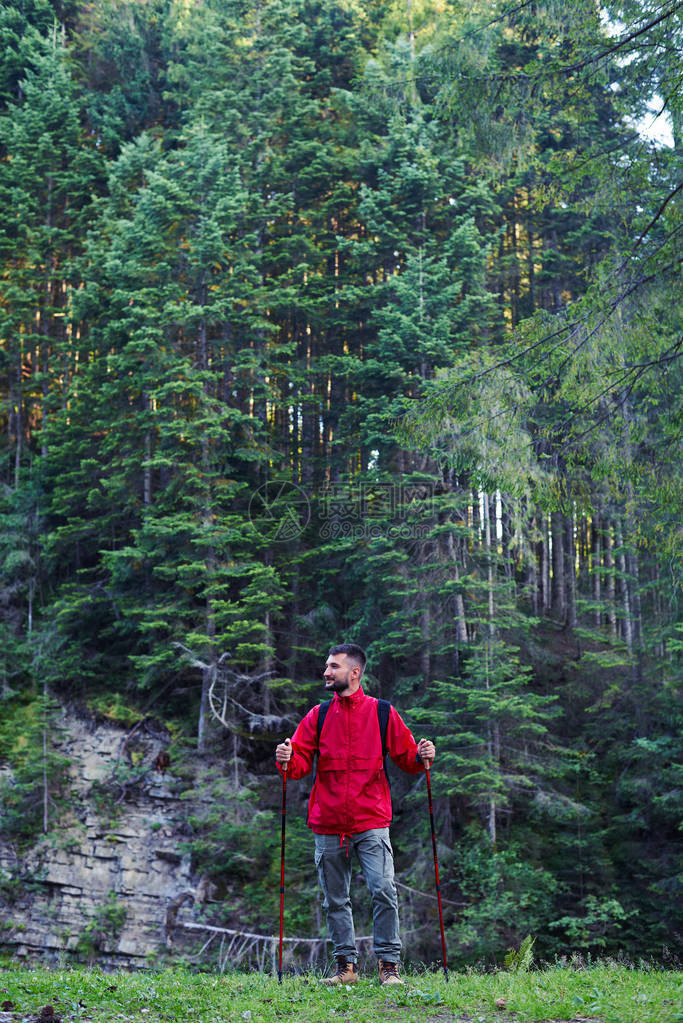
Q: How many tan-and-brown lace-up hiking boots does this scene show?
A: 2